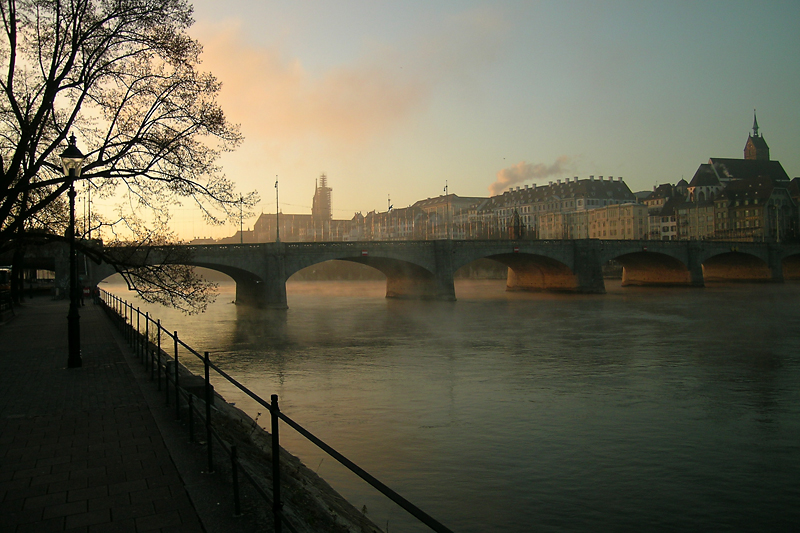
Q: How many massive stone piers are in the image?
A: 5